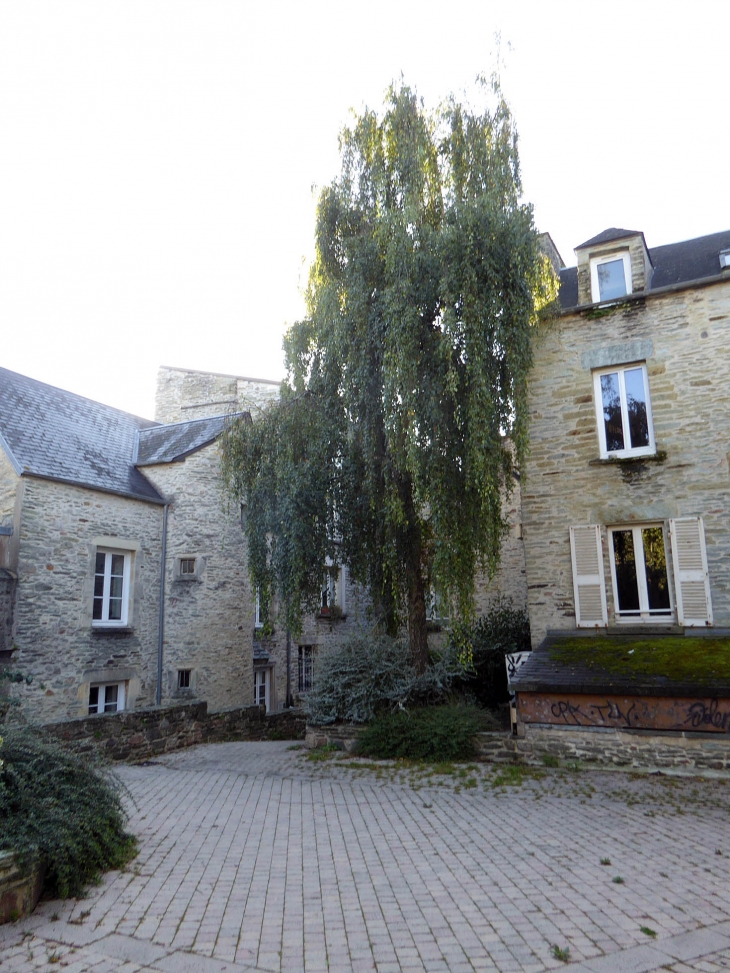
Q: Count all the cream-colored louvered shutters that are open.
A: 2